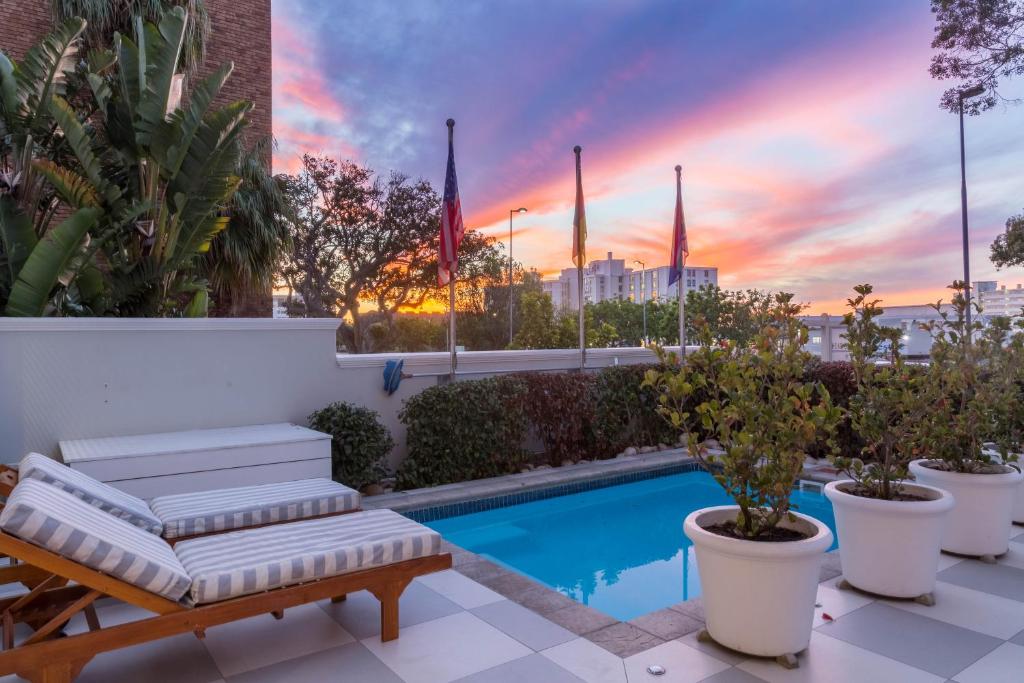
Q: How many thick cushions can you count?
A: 4